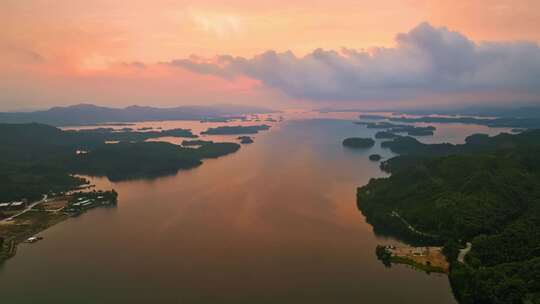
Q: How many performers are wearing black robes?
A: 0